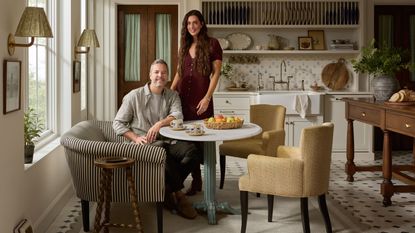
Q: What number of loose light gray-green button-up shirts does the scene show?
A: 1